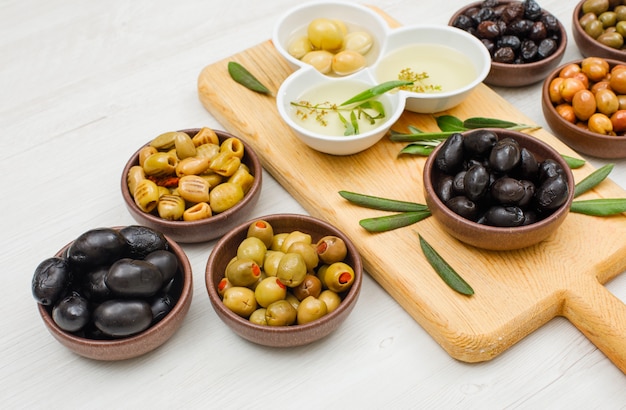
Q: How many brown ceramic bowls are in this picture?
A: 7